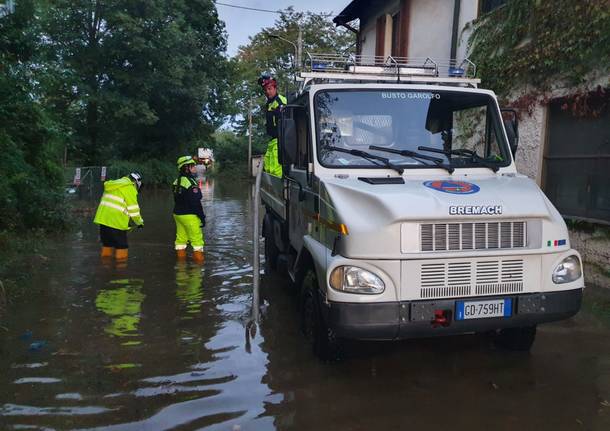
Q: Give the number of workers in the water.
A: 2